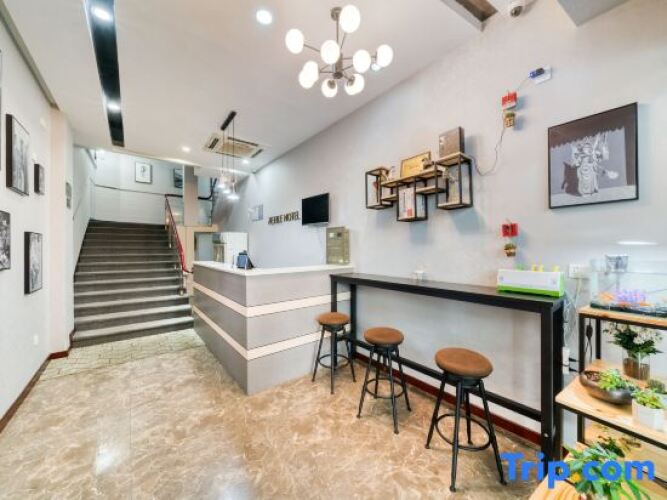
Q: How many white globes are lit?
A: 9